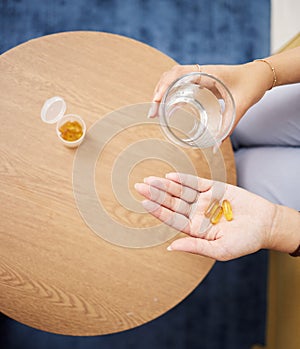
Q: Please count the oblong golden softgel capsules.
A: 3